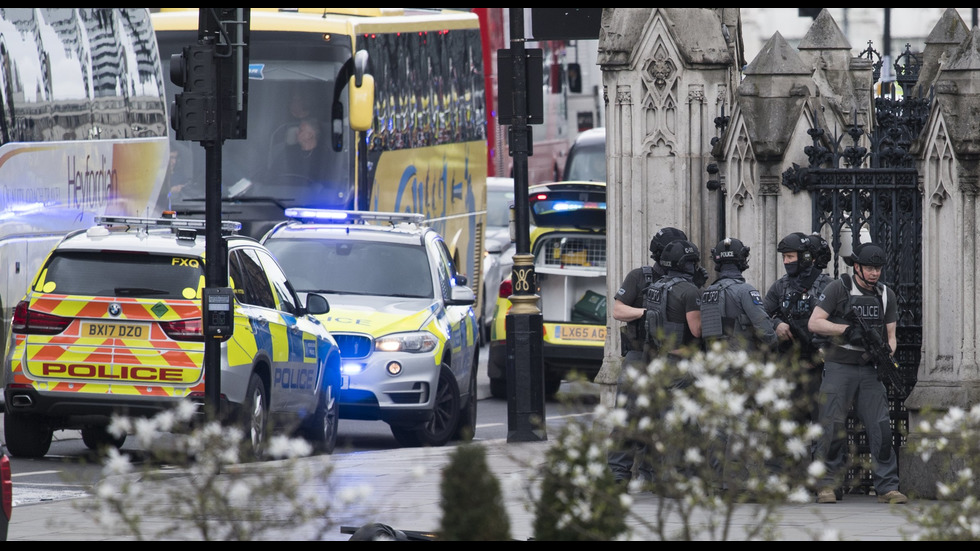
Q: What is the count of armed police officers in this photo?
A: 6